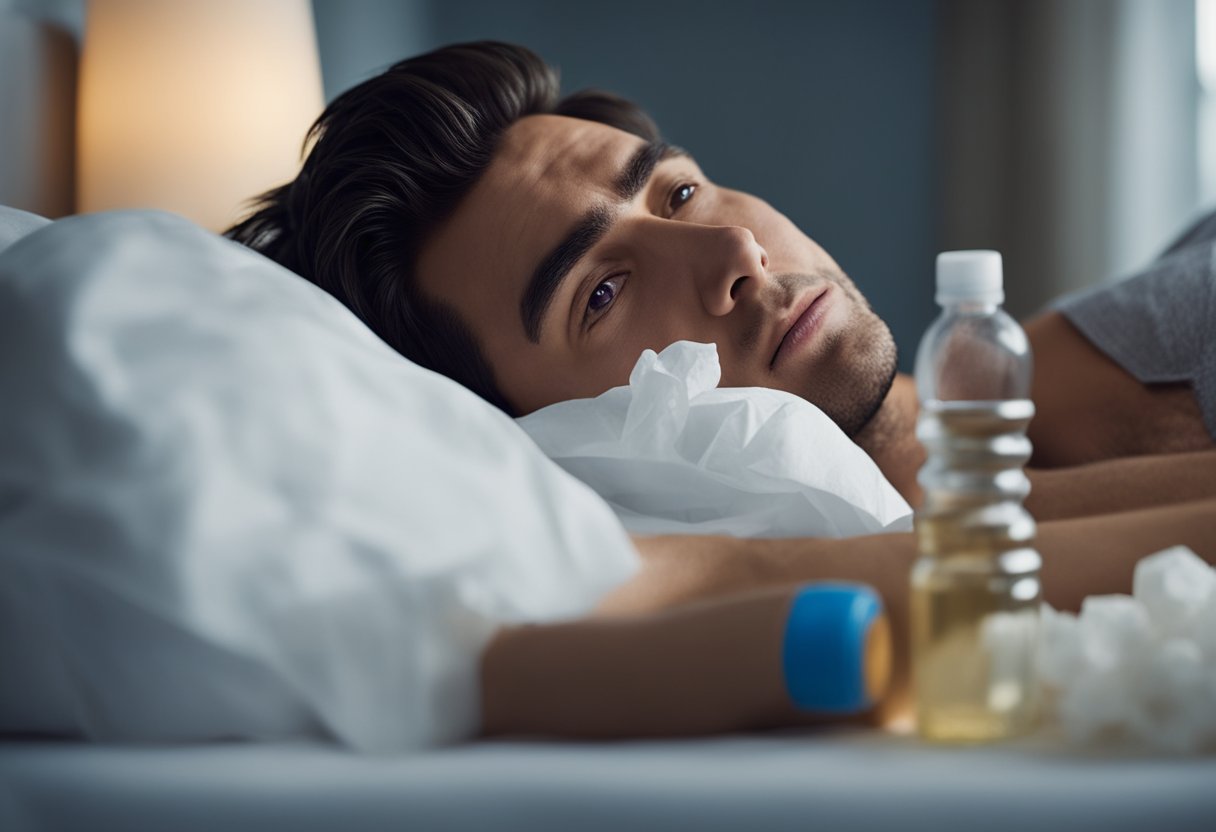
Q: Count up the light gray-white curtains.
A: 1